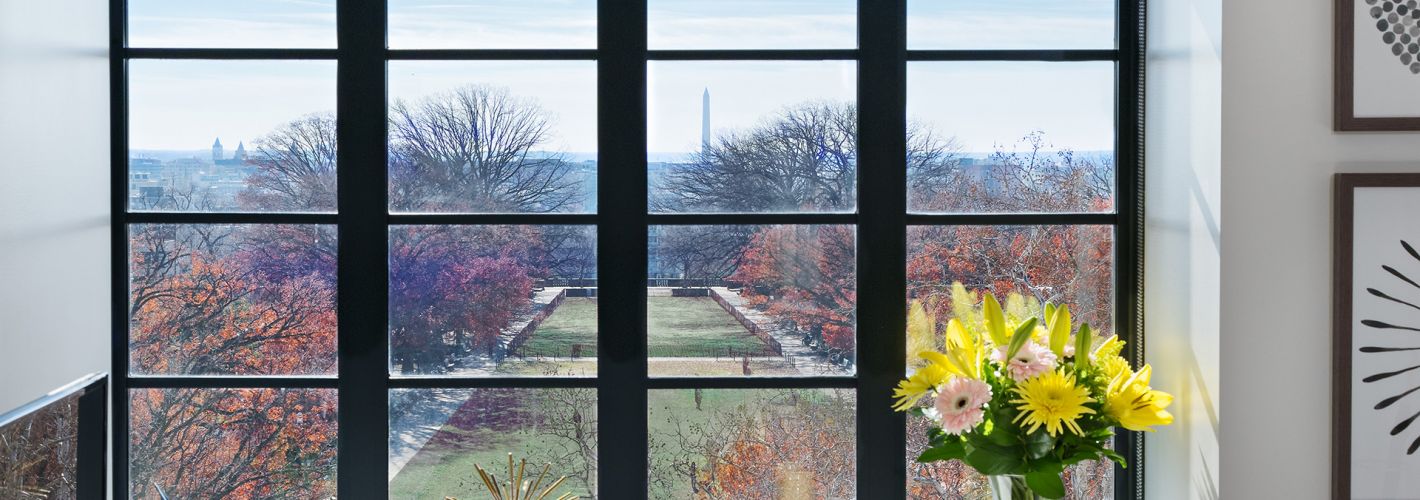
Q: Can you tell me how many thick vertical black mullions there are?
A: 3